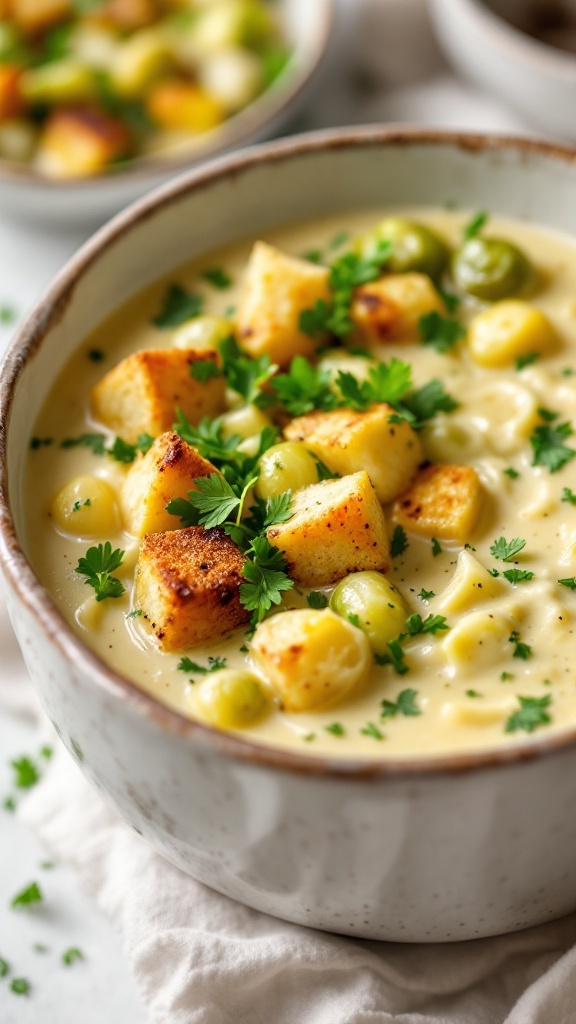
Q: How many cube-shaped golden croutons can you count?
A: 8